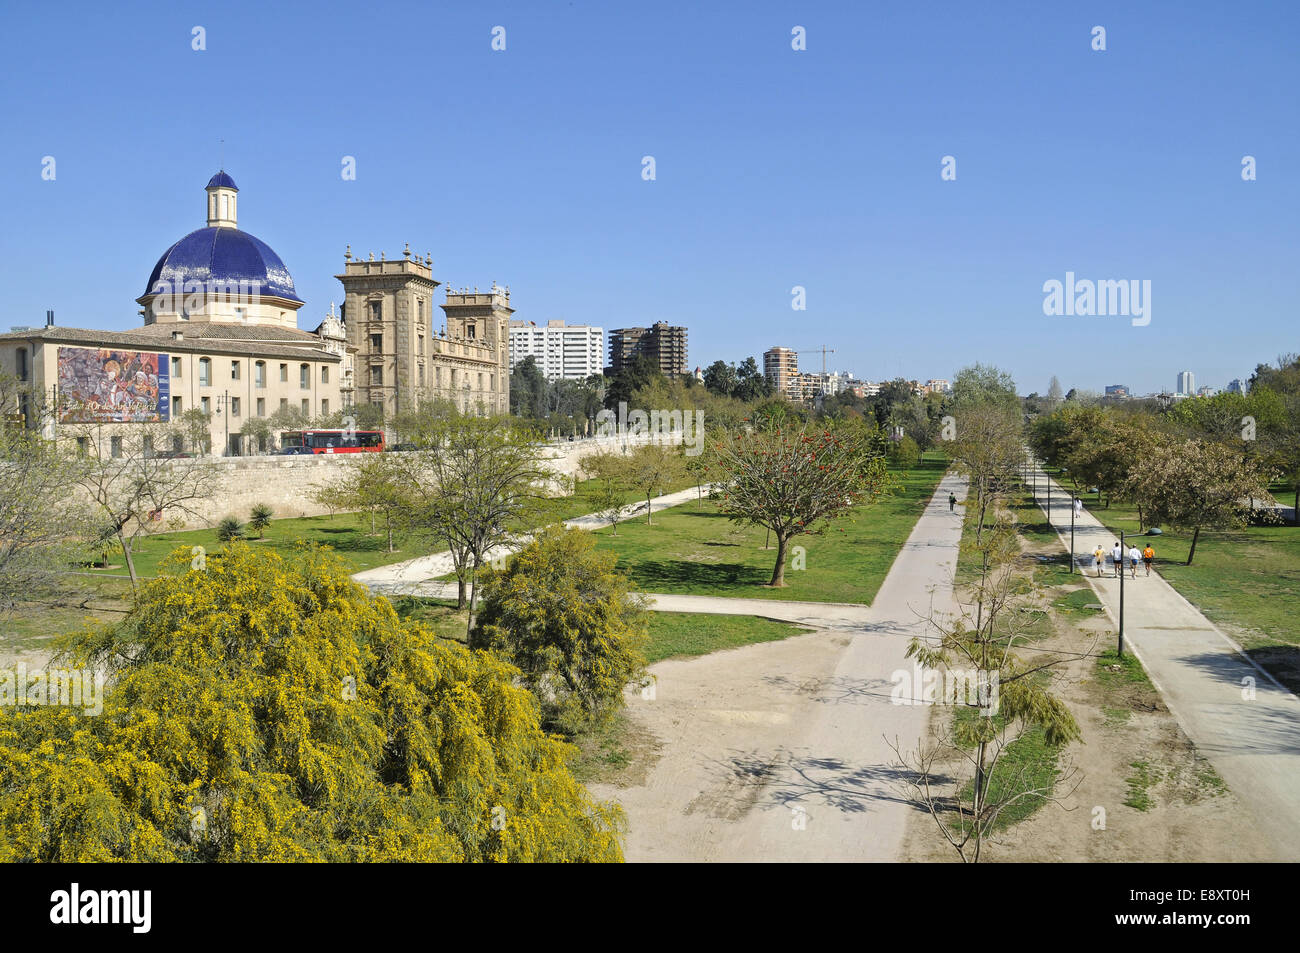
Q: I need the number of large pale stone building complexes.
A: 1